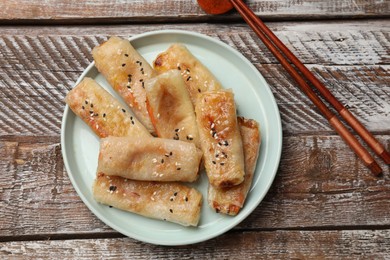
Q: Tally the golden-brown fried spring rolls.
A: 8